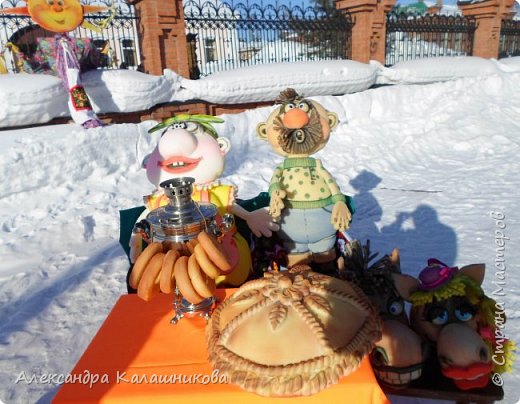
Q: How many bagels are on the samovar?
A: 7